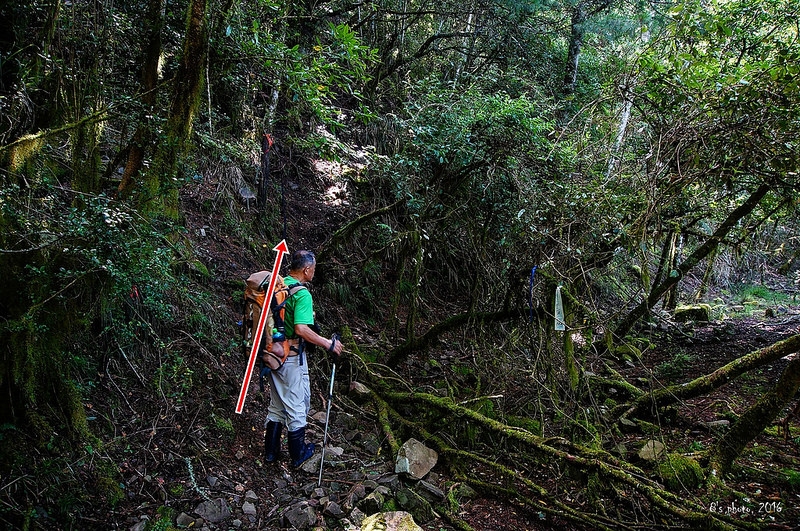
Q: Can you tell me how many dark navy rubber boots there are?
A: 2